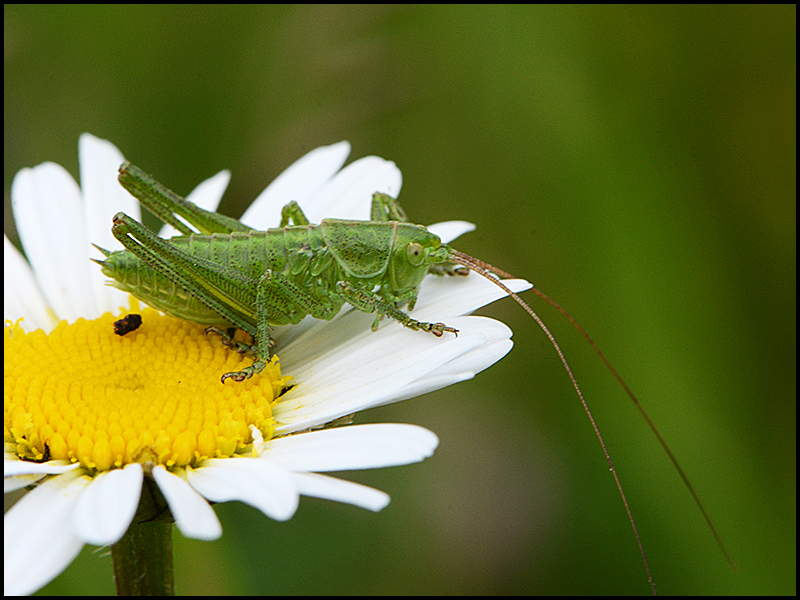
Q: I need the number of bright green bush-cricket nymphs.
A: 1